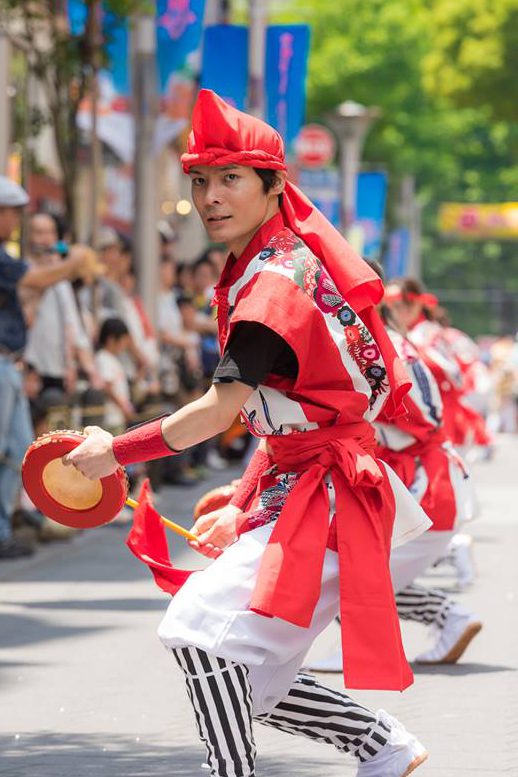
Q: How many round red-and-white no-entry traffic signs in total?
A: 1